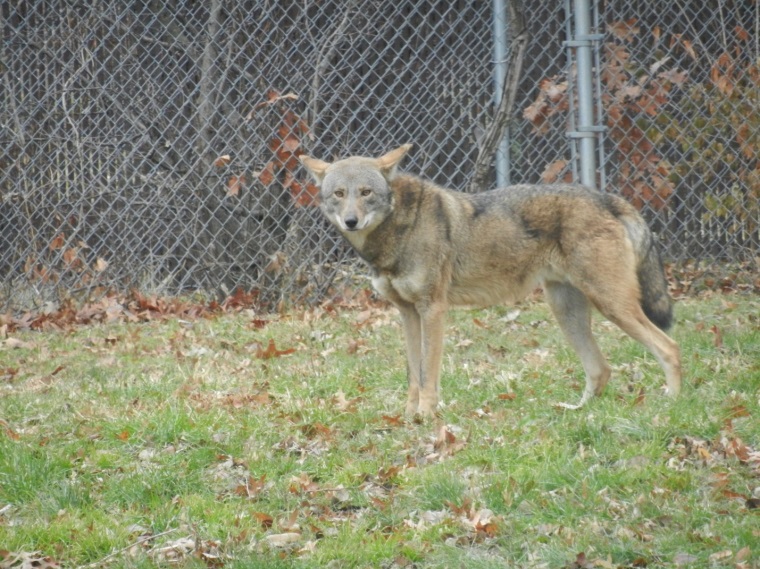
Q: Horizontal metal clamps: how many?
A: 4